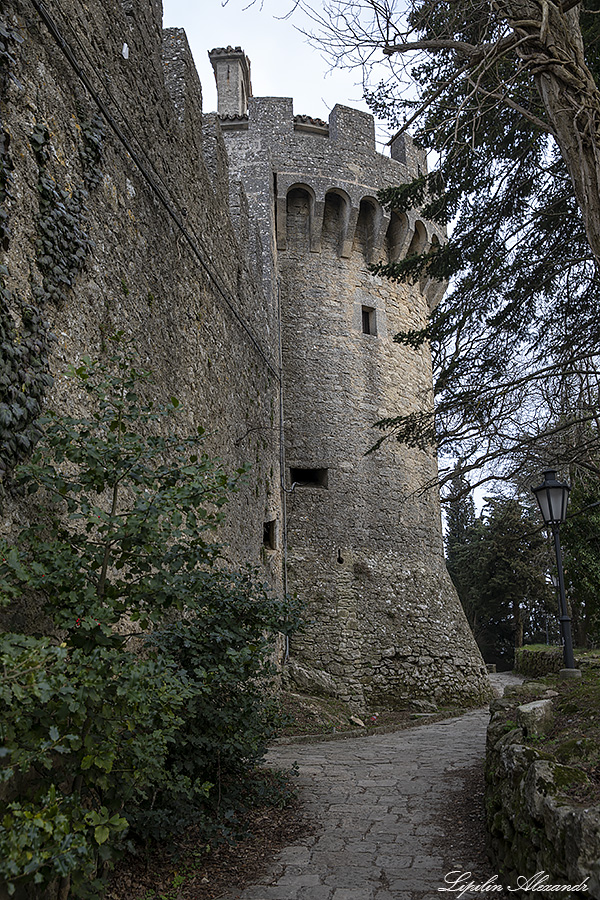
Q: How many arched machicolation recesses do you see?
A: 6